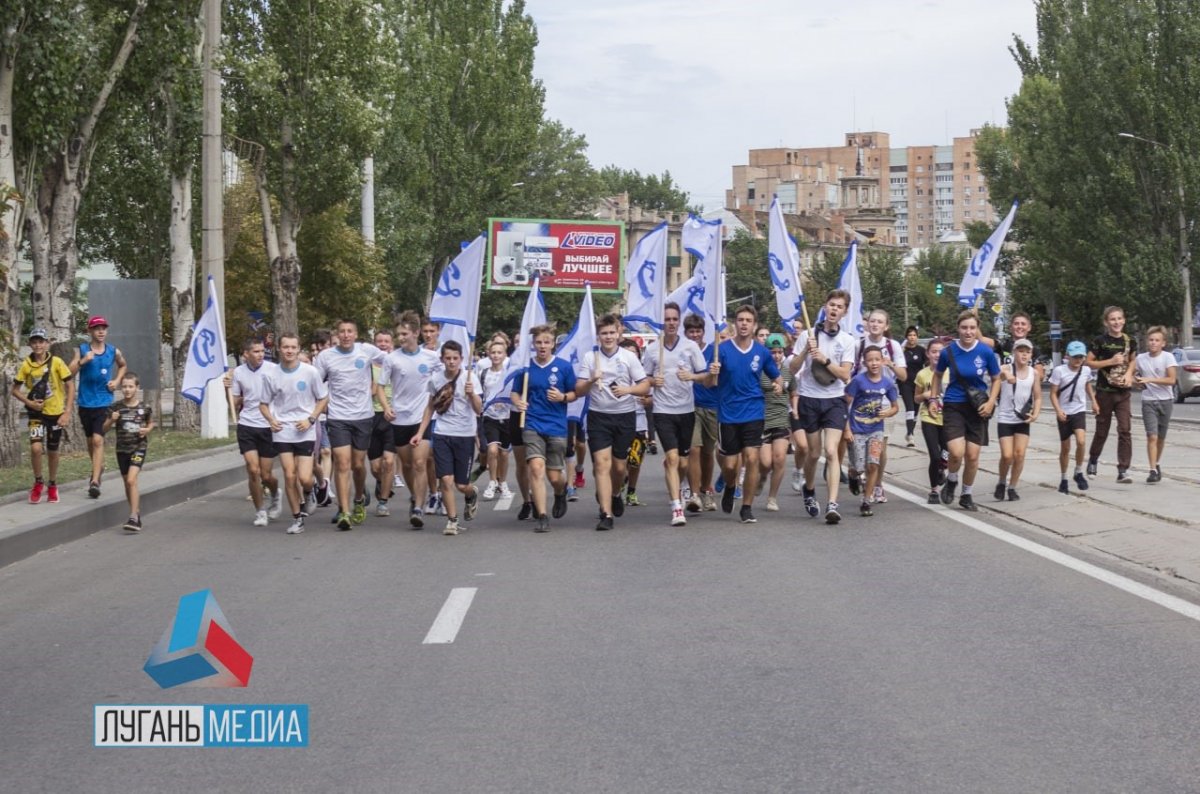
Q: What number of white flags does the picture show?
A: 11